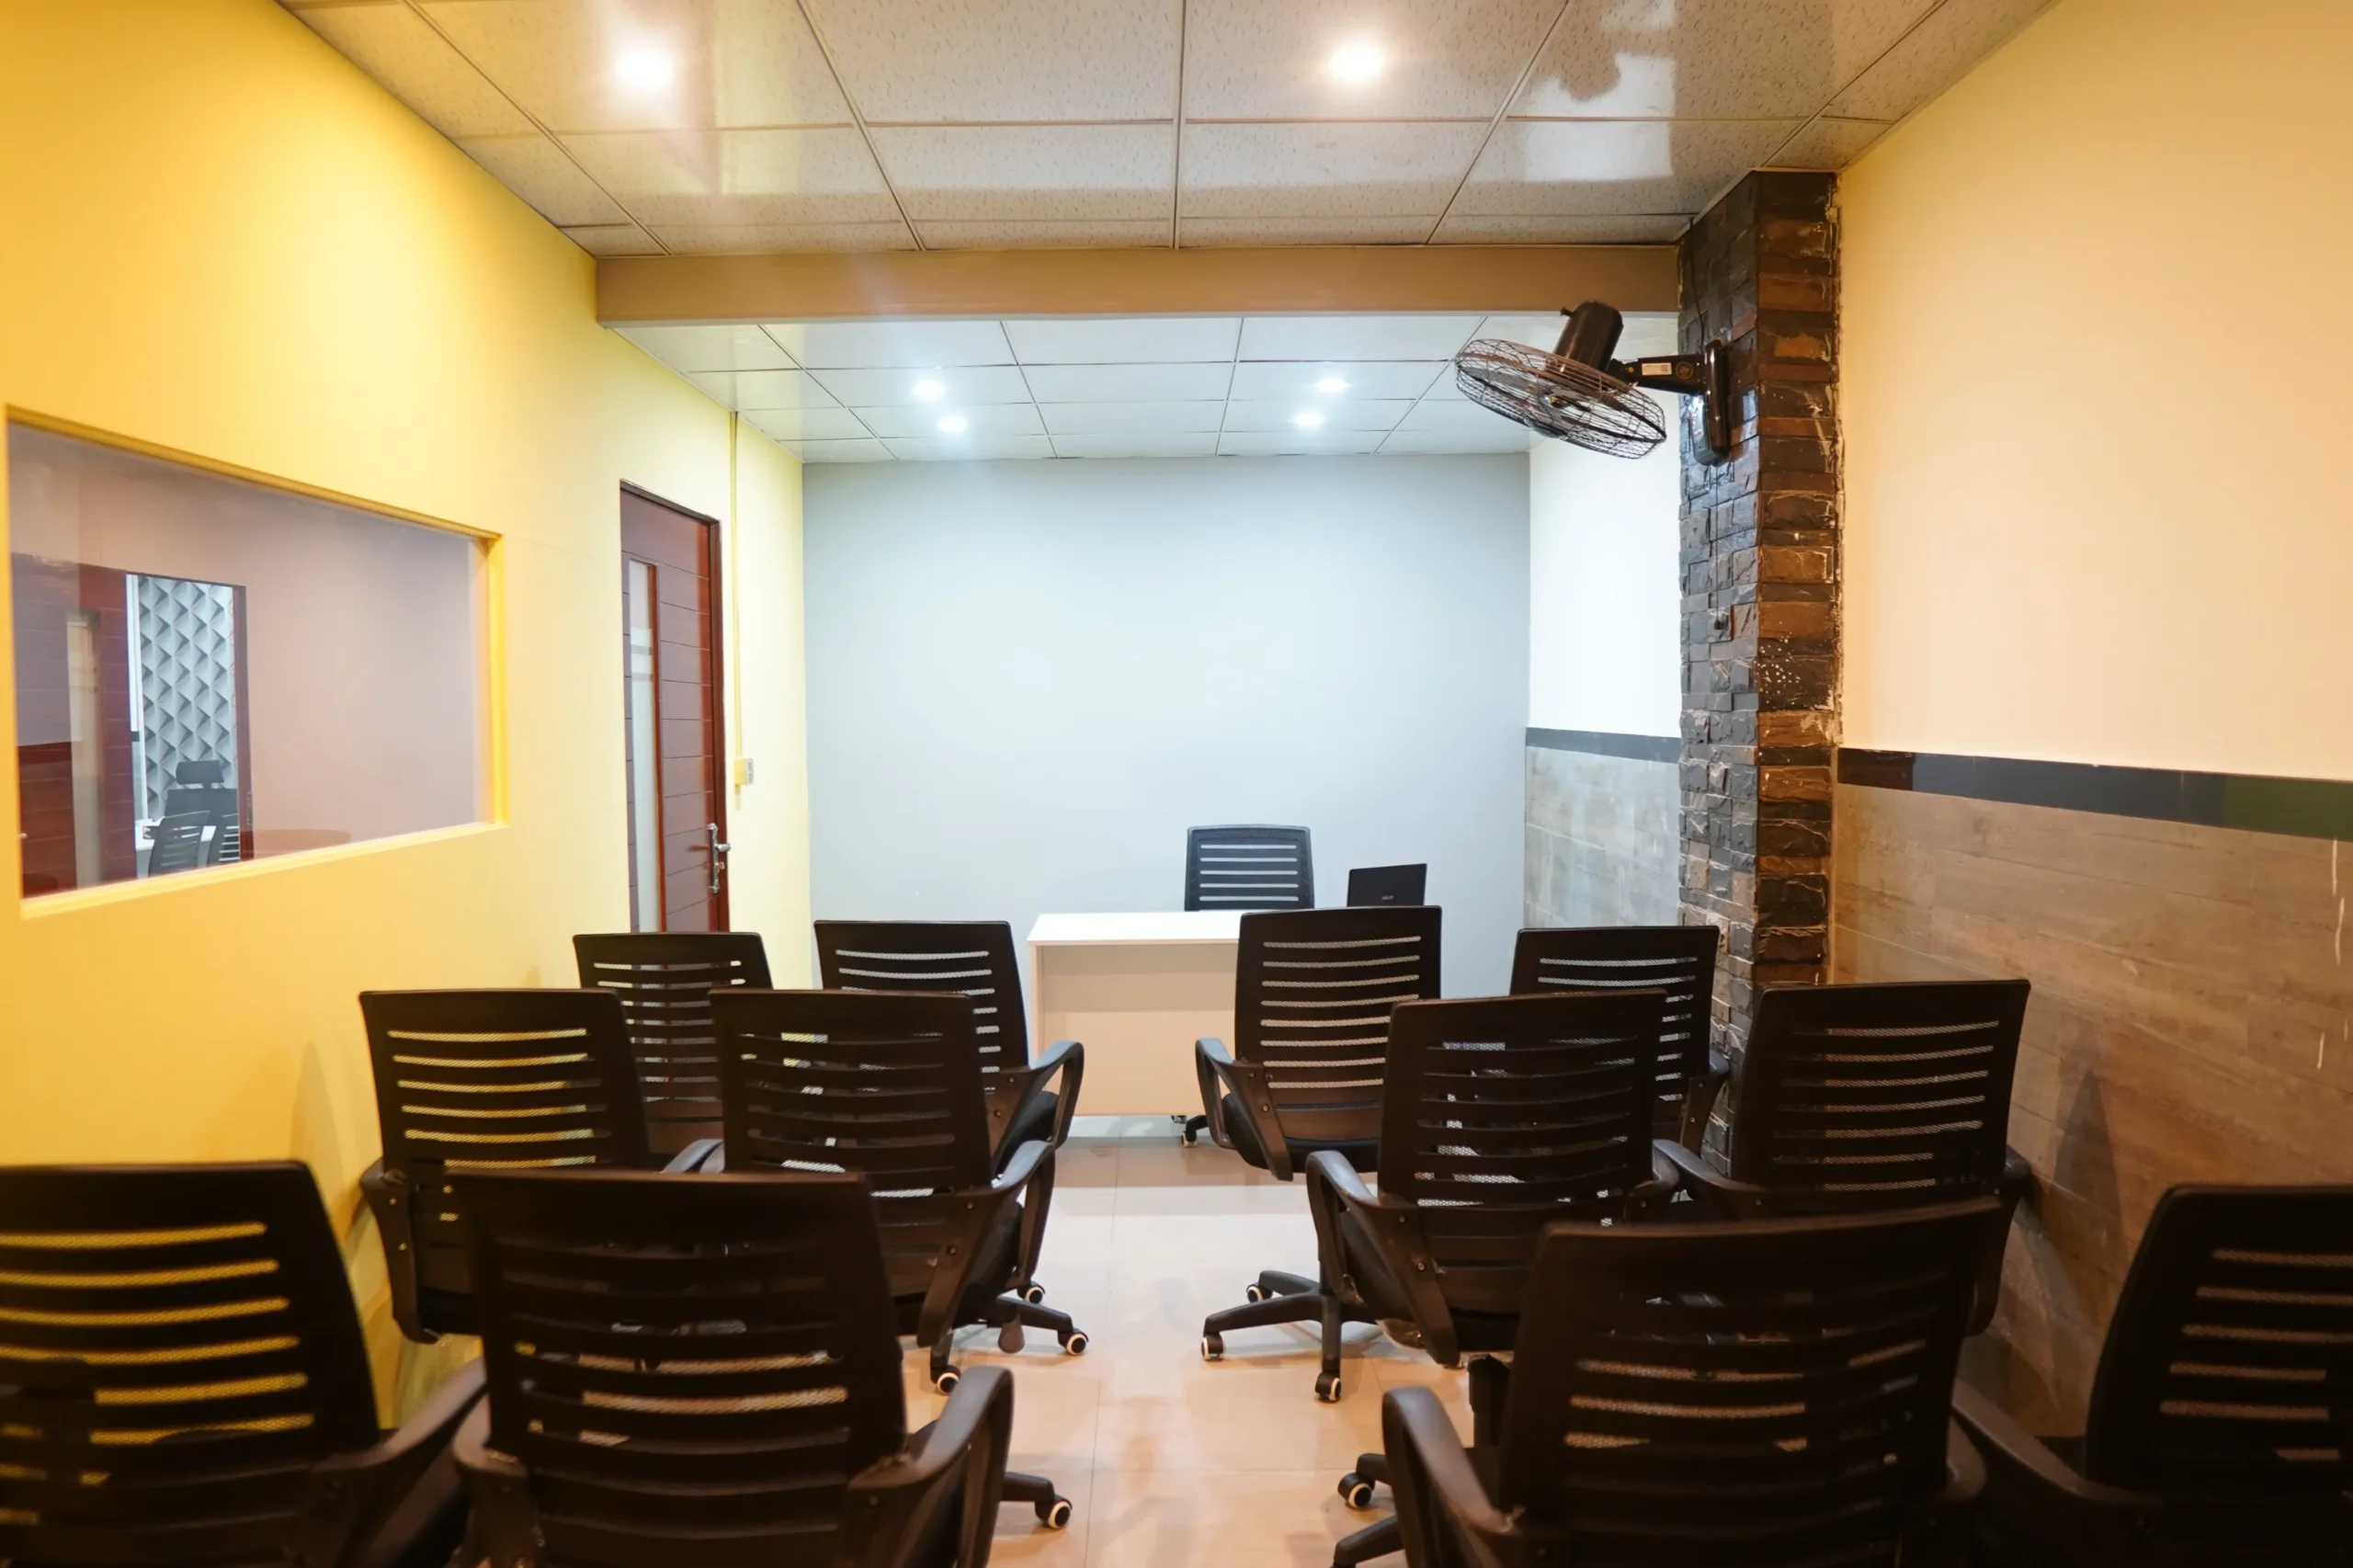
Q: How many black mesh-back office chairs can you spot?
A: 13